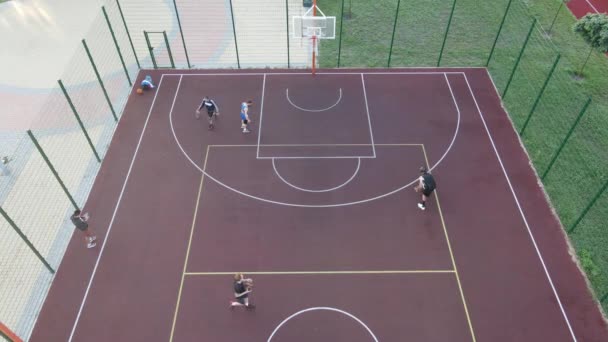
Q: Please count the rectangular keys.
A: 1